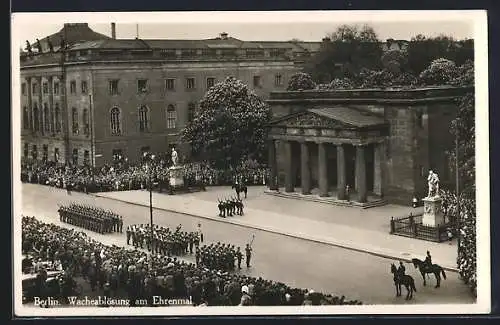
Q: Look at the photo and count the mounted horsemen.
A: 3